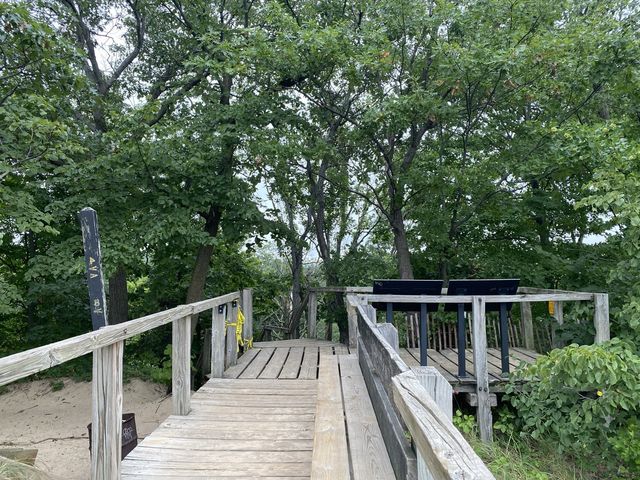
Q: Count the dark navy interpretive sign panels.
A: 2